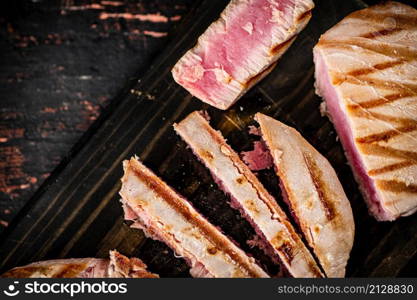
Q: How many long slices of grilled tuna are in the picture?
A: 3